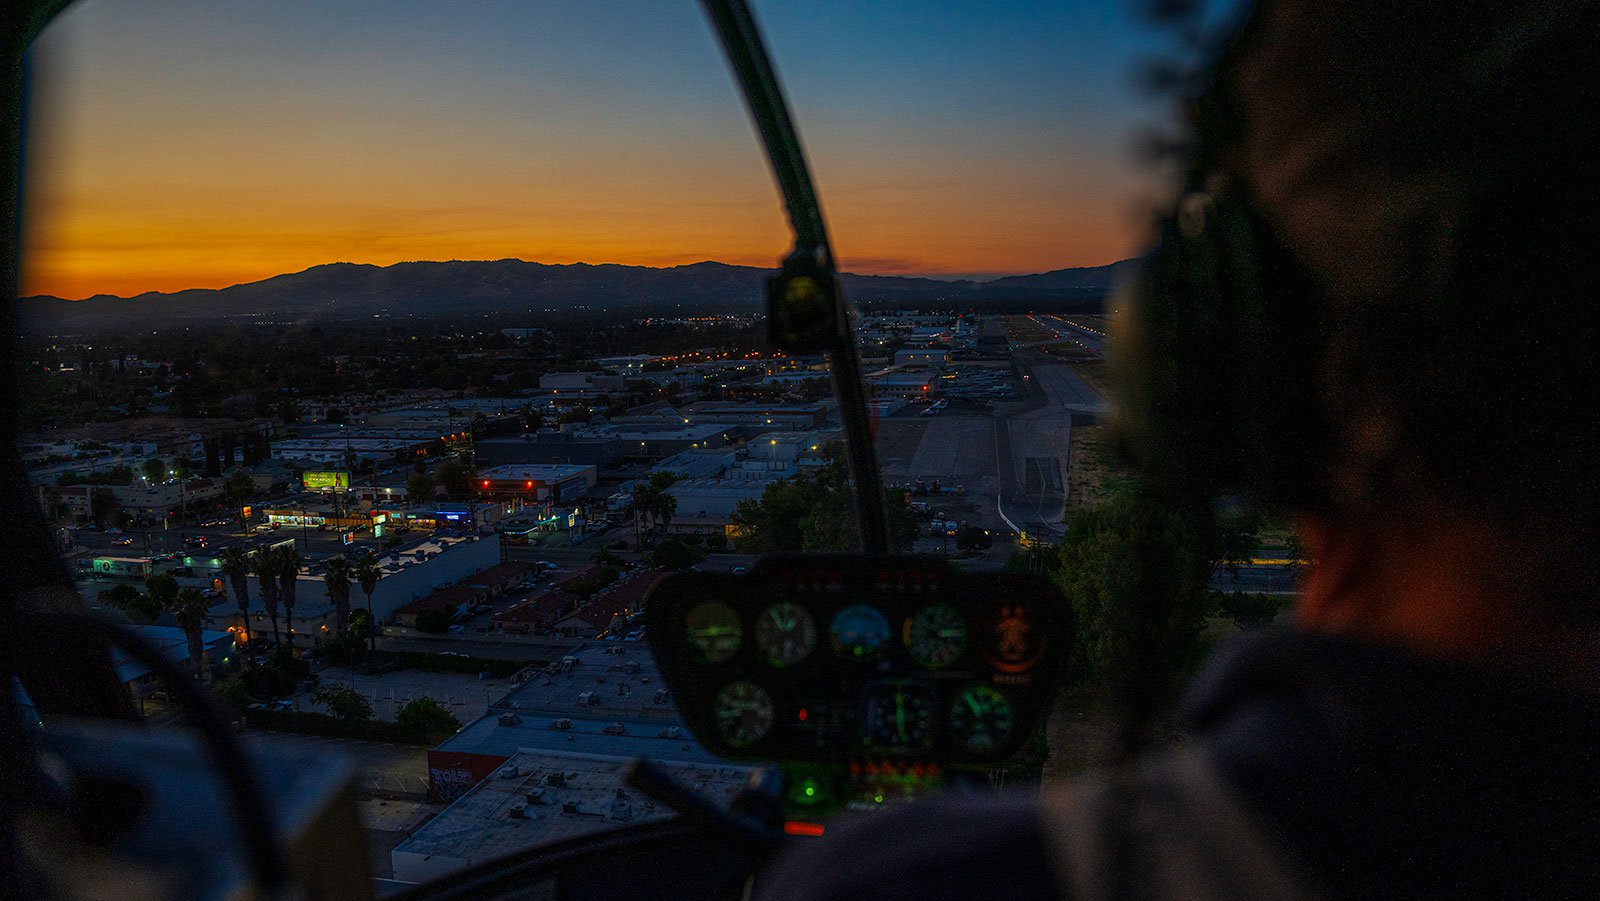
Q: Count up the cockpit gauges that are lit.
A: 8